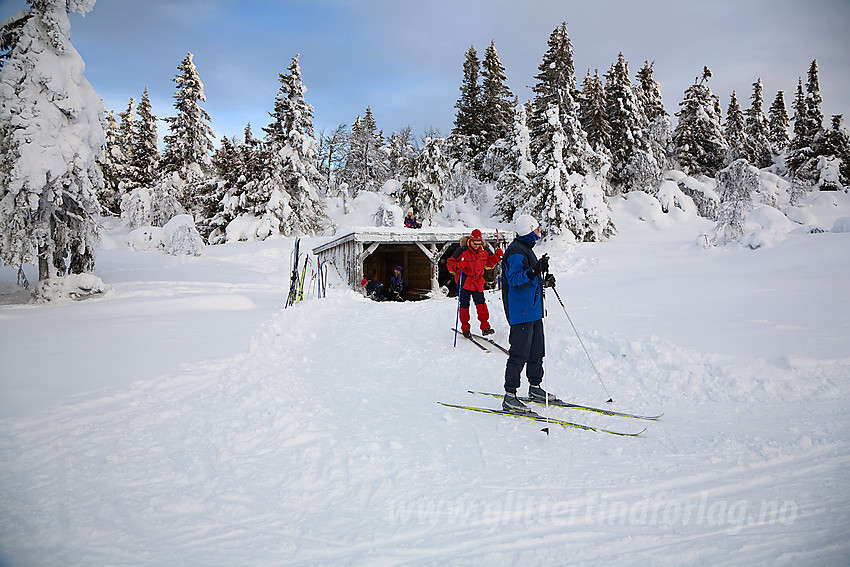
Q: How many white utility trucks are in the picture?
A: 0